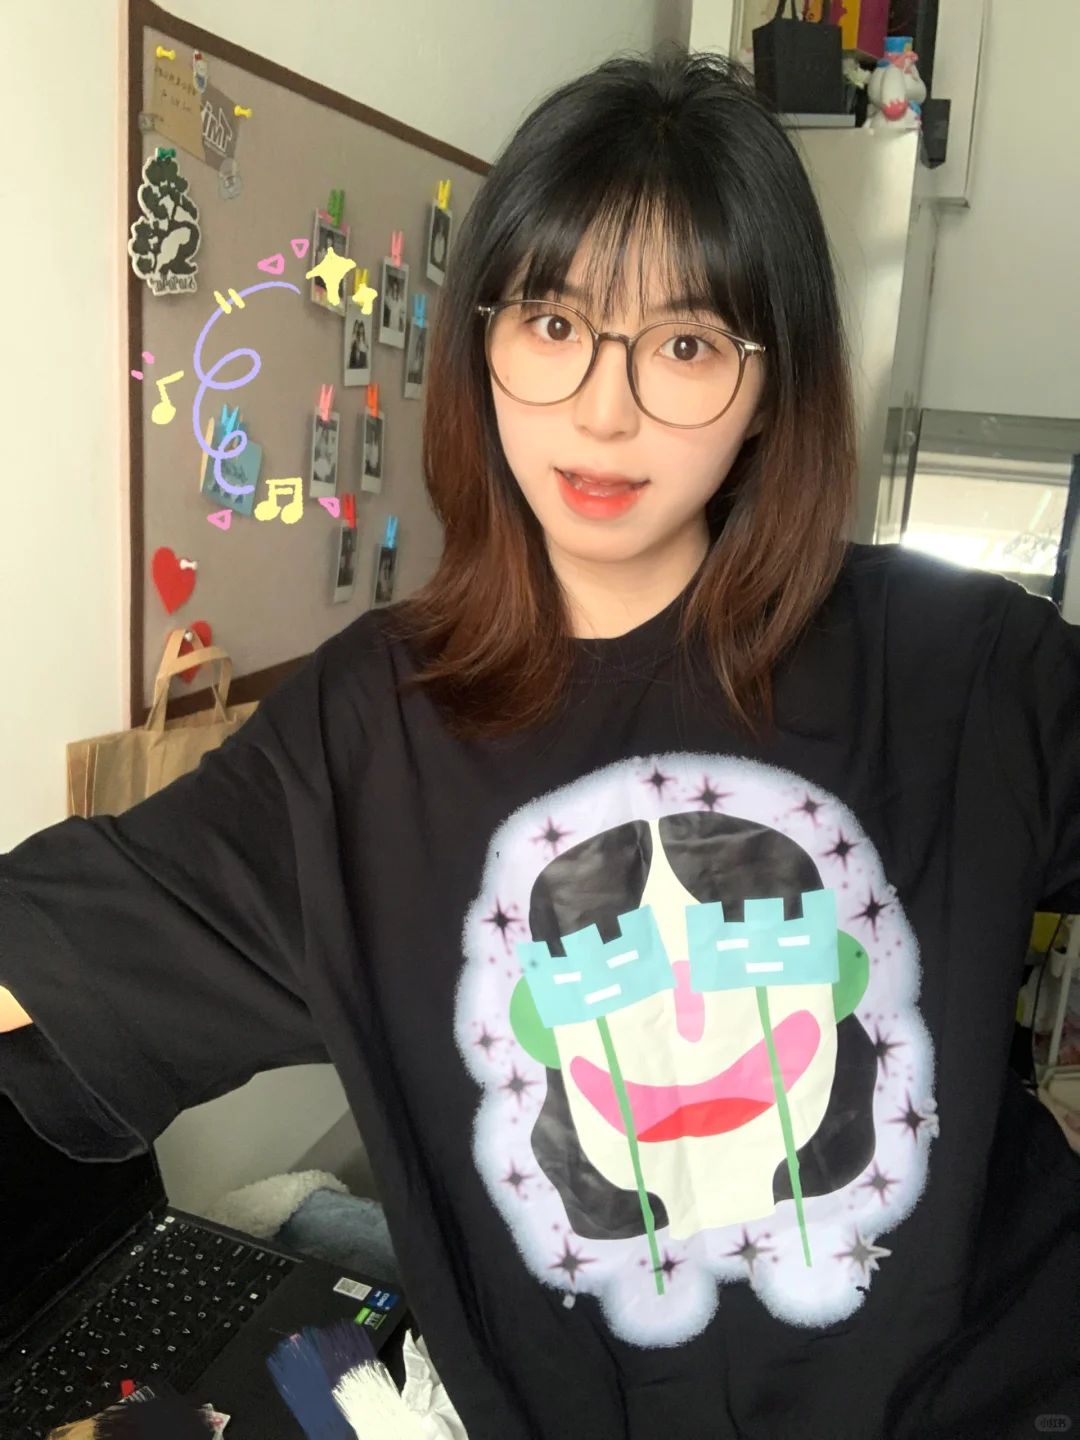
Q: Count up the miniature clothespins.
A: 10